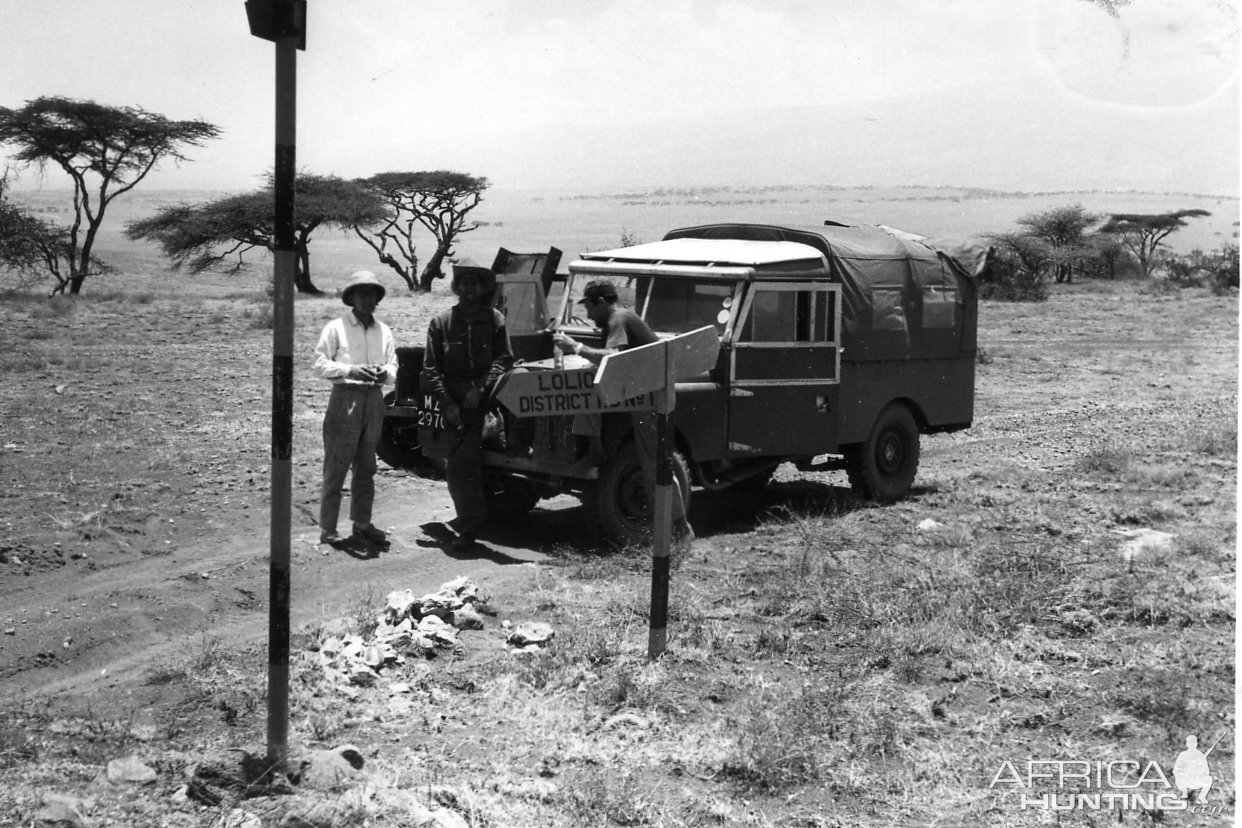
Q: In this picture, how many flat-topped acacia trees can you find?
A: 4